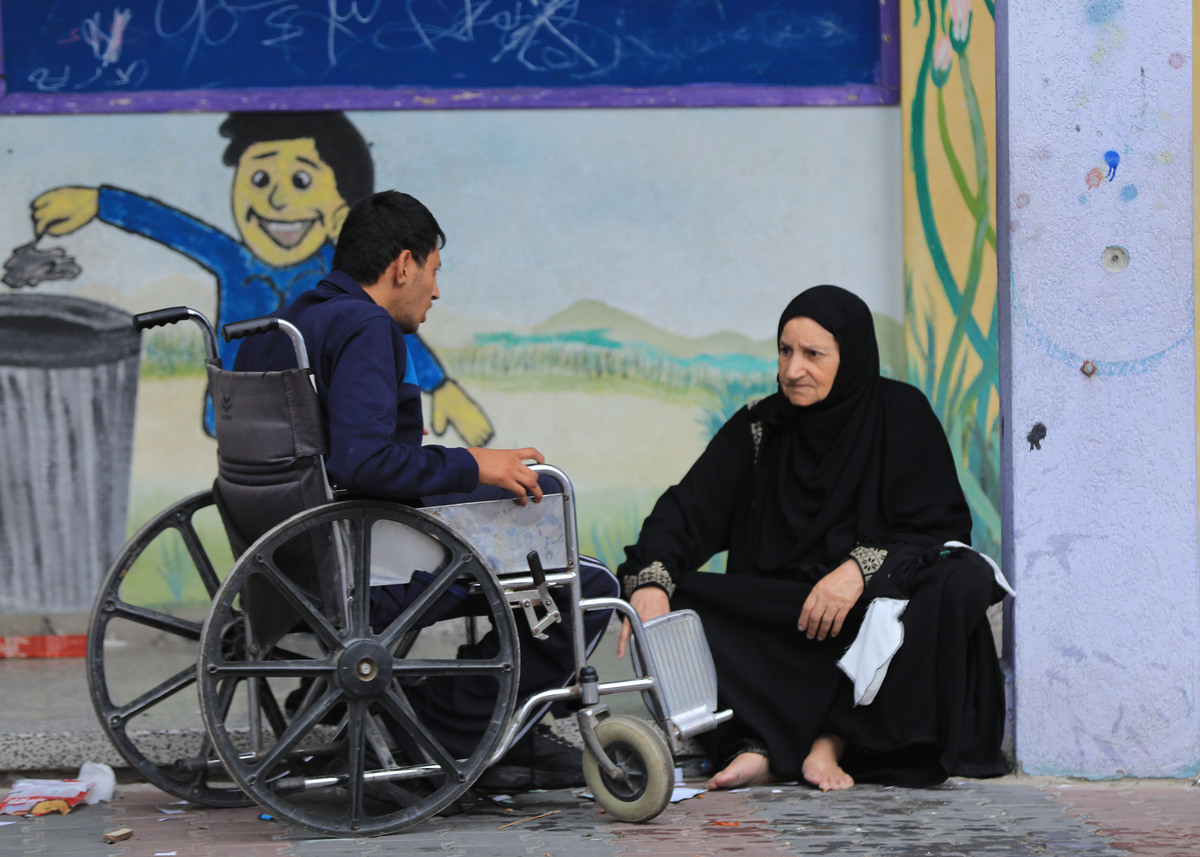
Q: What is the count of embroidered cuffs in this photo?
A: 2